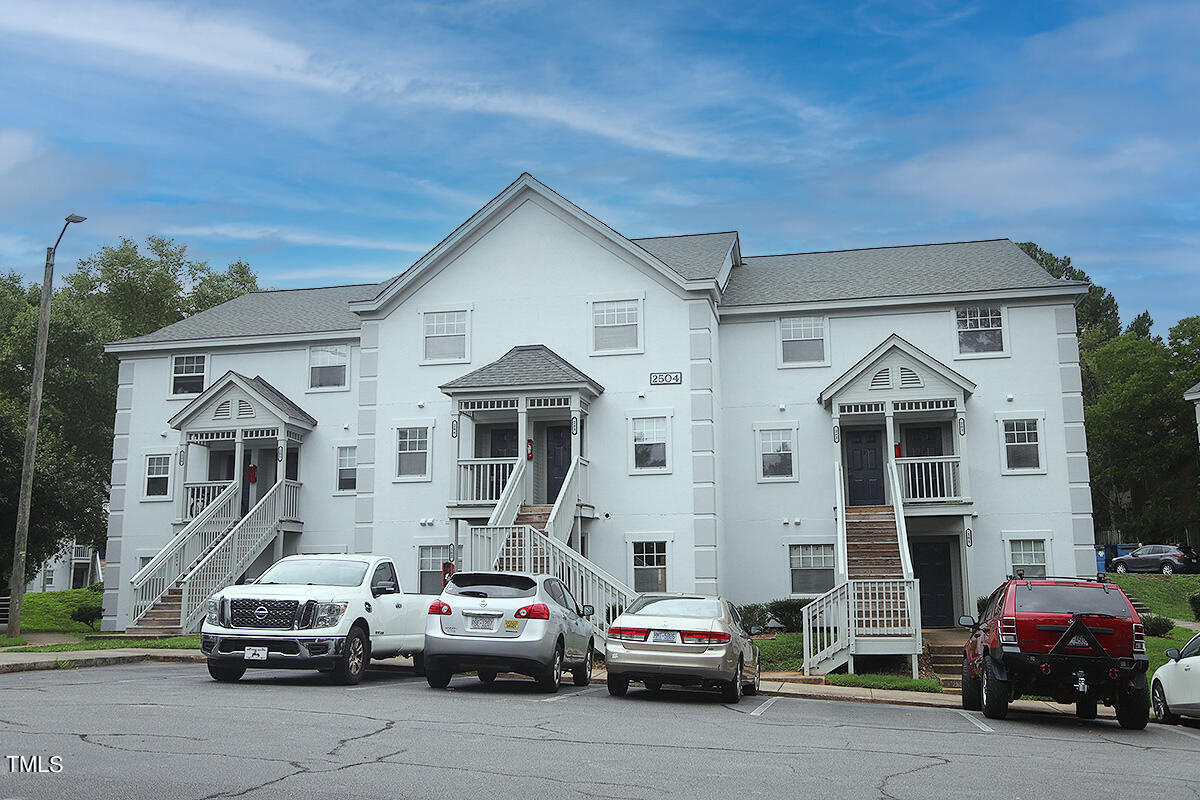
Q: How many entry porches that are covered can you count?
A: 3